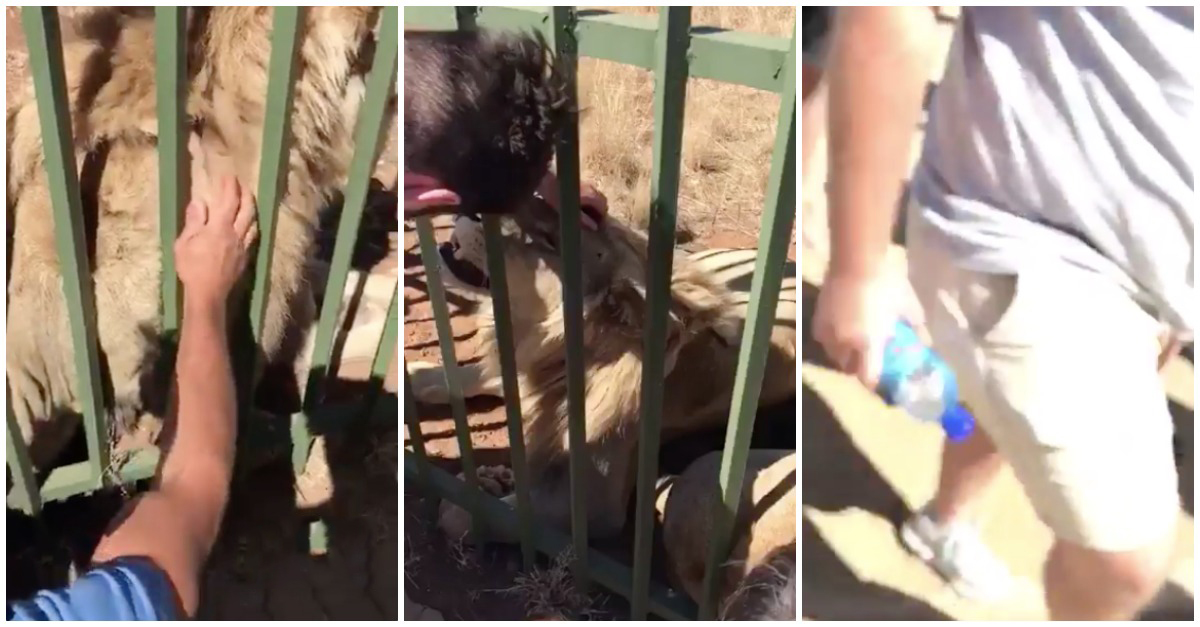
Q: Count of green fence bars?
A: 12